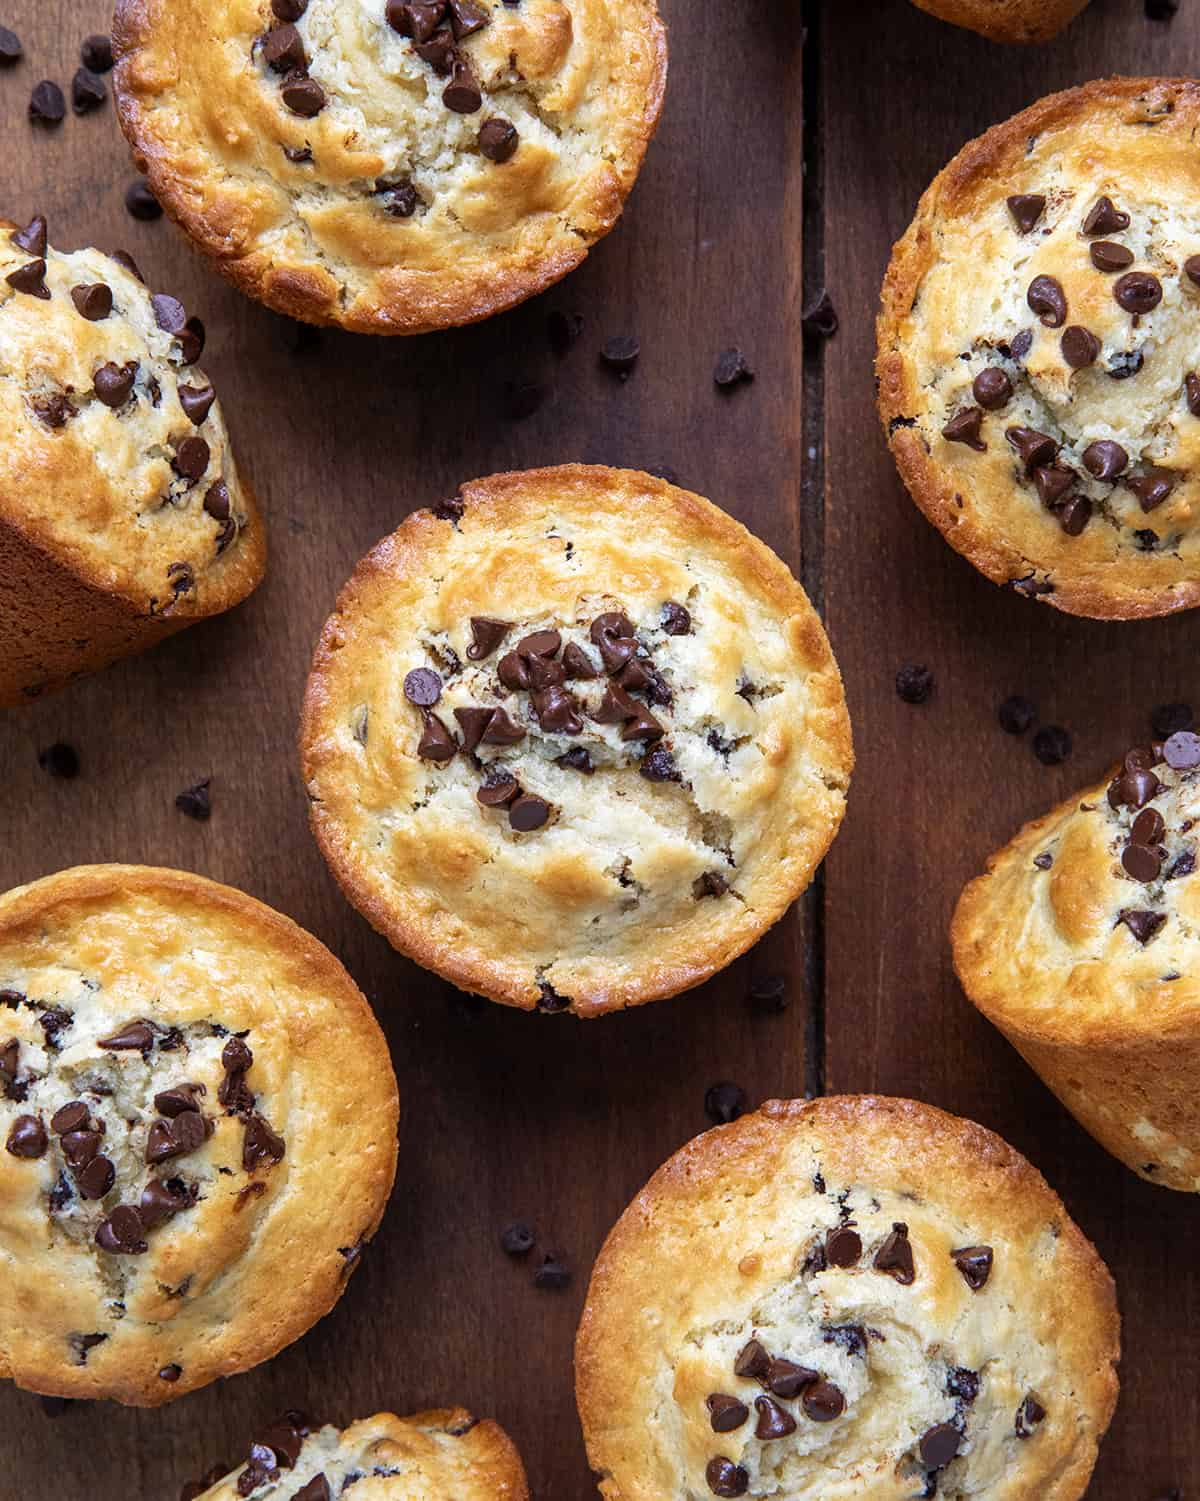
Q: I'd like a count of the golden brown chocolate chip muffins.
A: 9